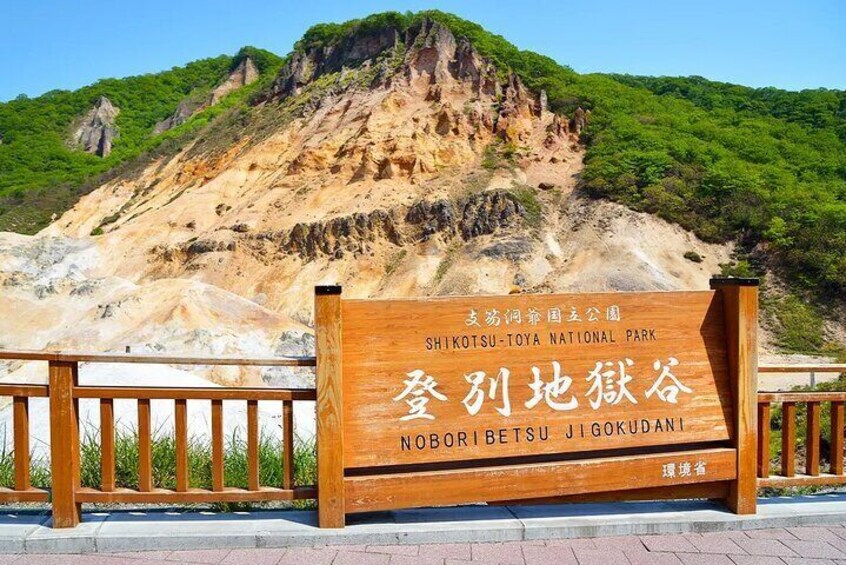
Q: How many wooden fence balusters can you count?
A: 11